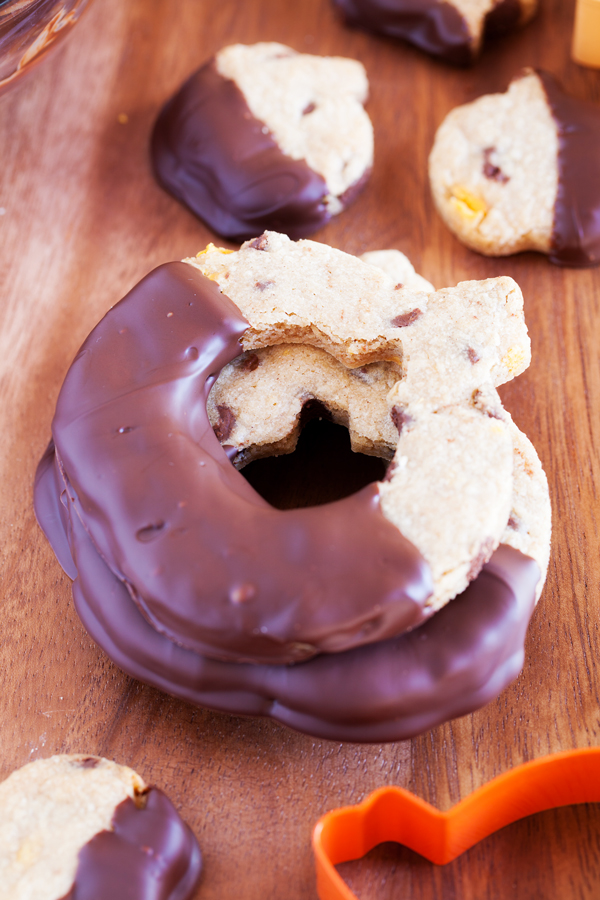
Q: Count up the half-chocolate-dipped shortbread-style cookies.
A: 6